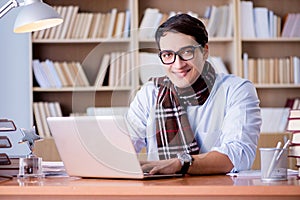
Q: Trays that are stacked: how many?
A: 3